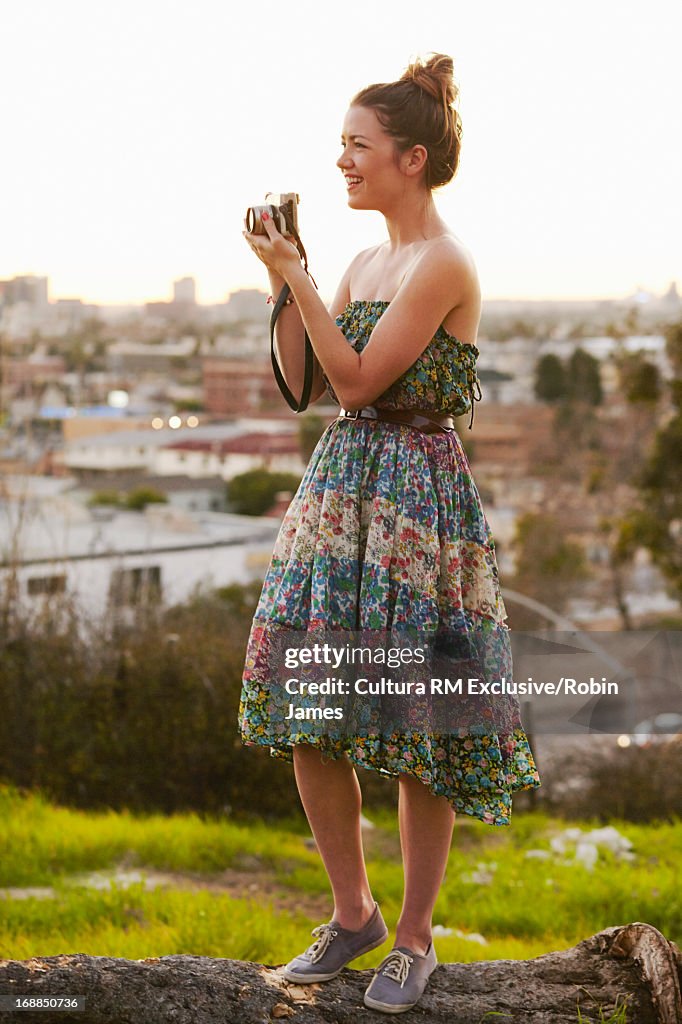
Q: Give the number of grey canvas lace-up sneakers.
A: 2